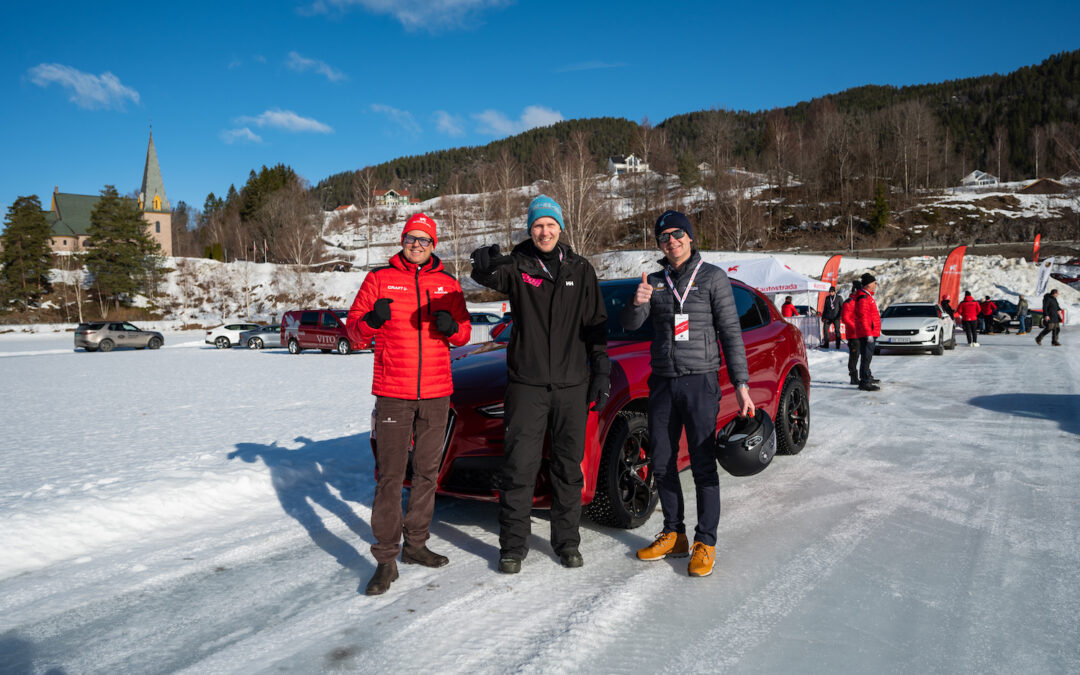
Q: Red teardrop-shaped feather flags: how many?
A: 3